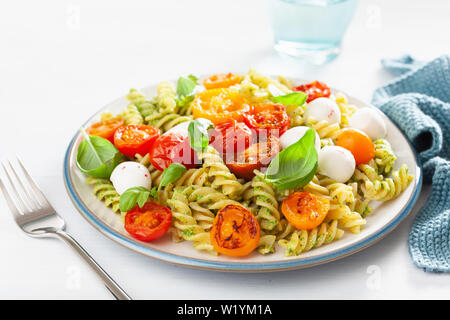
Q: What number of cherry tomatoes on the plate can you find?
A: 13